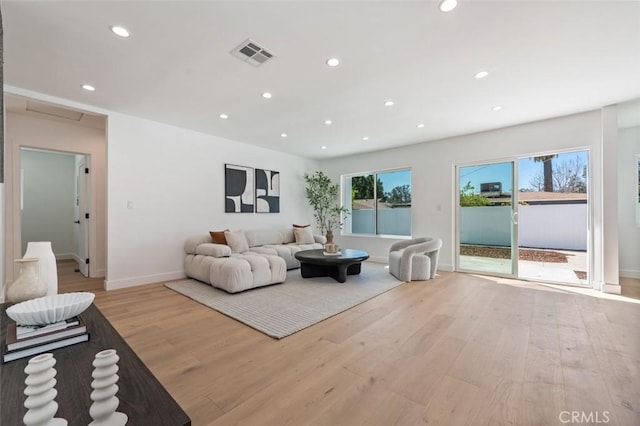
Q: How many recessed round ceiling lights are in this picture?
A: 14